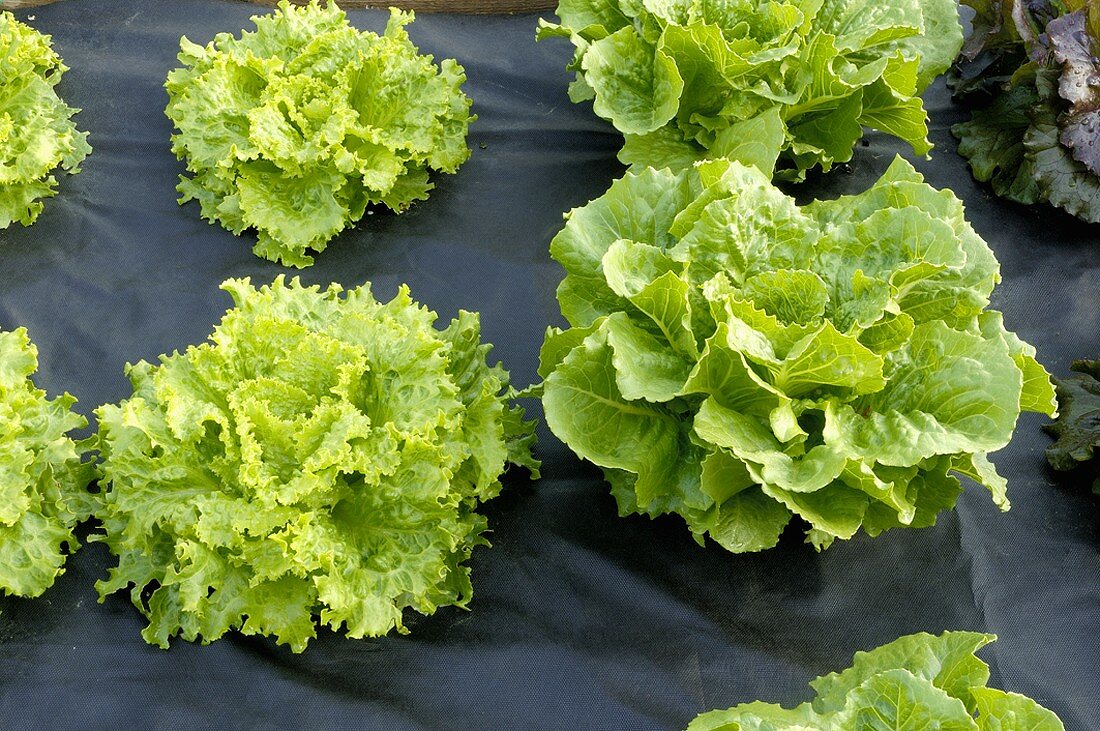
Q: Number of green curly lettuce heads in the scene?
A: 4